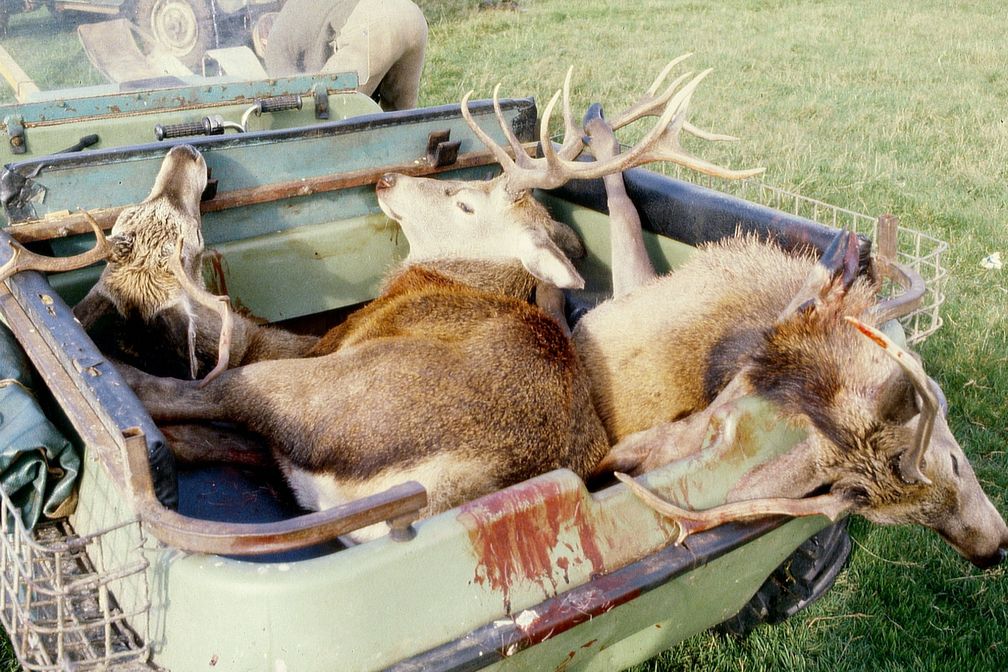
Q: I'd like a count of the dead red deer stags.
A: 3